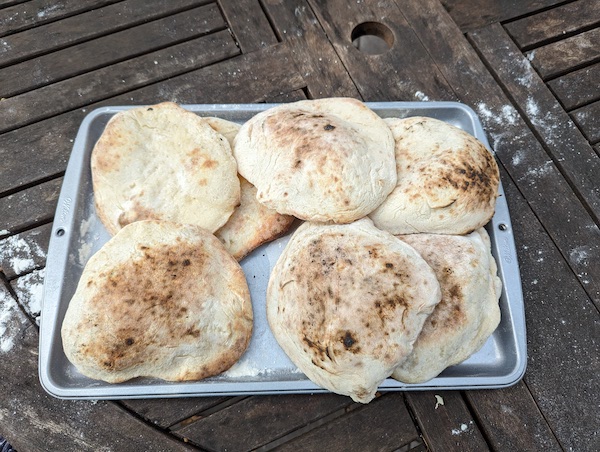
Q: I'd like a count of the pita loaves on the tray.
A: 7